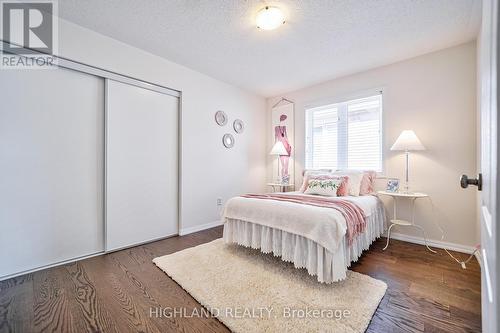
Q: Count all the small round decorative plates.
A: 3